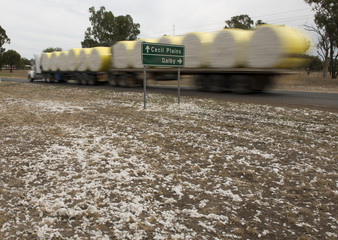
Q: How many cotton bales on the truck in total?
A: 12